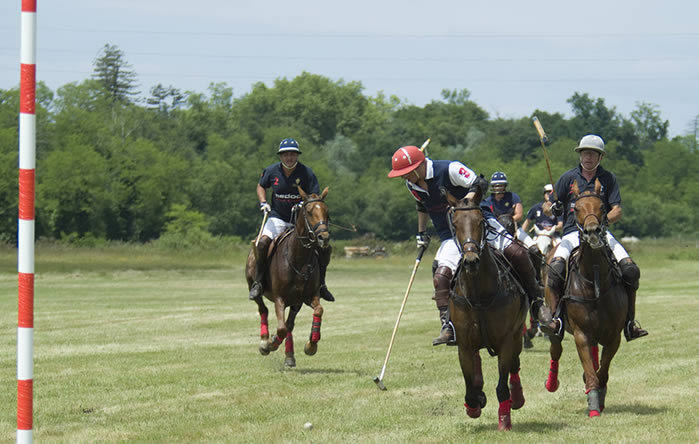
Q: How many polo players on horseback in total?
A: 5